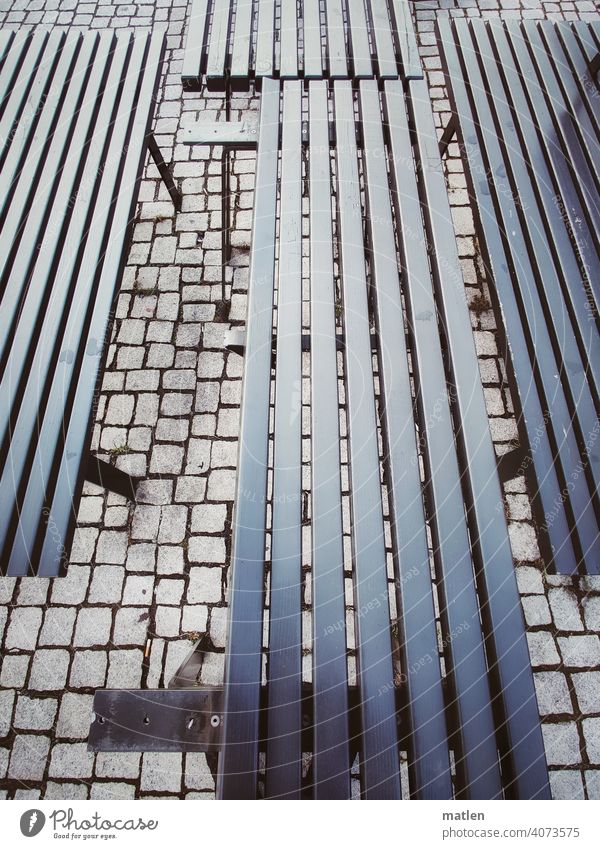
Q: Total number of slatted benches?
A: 4